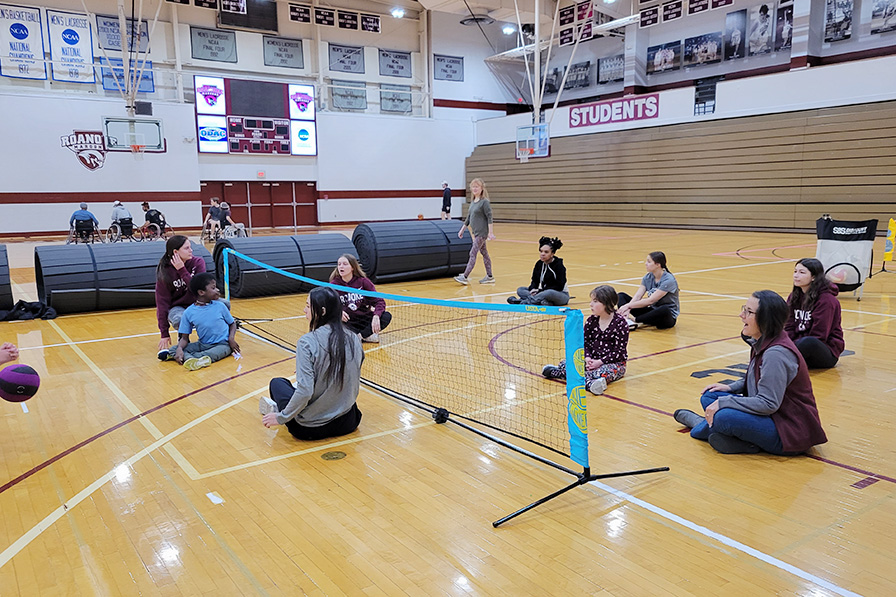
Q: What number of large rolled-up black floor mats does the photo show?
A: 4